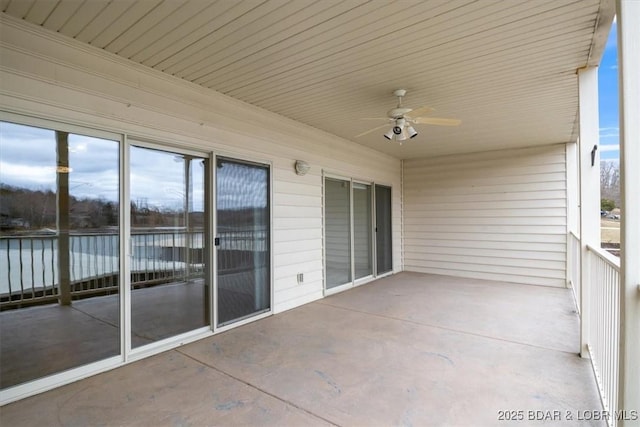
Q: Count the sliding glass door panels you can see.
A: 6